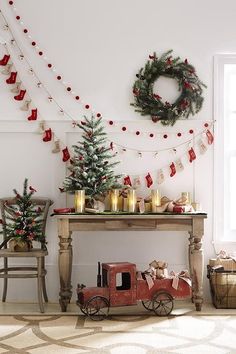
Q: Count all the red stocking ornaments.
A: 11